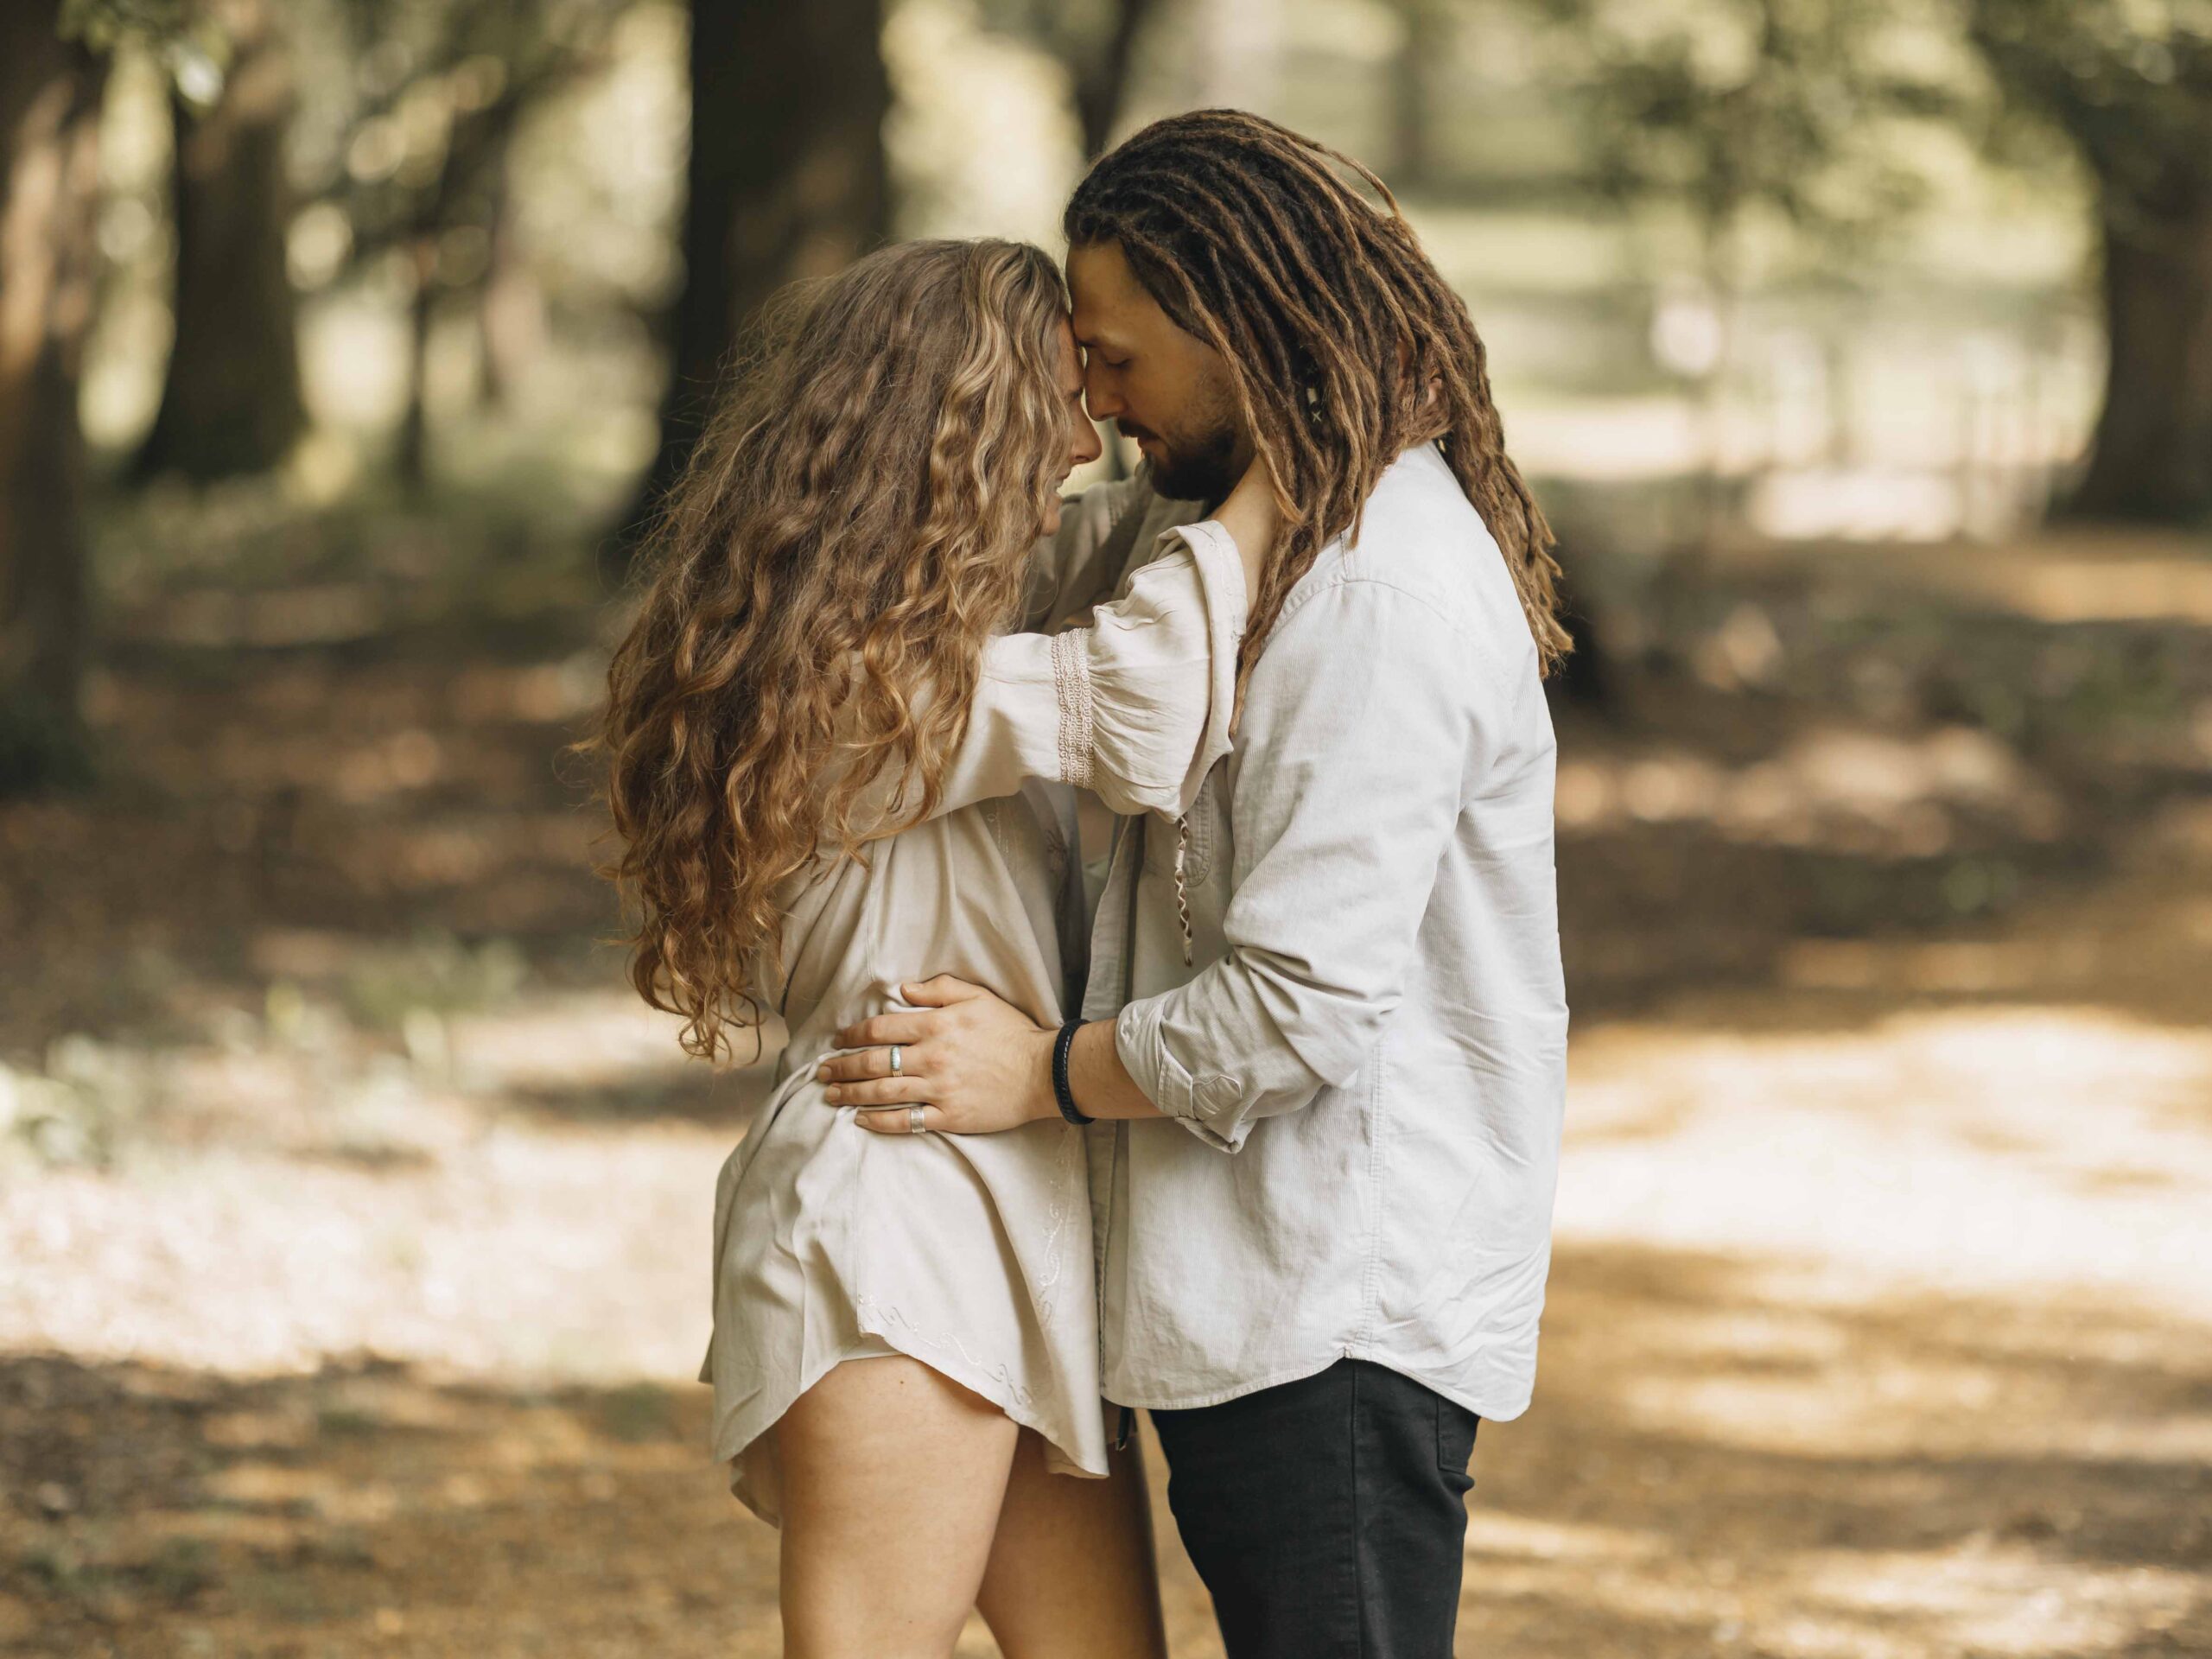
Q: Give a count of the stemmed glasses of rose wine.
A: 0